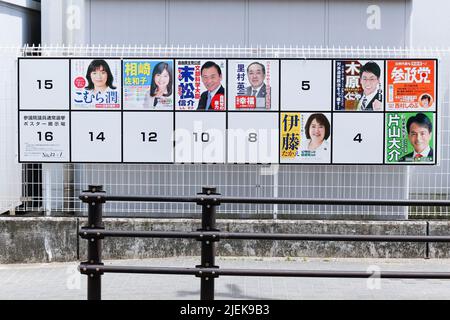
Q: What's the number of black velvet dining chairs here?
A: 0